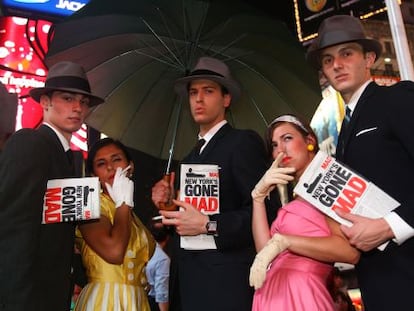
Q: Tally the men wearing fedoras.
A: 3